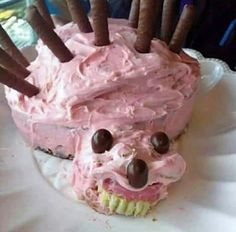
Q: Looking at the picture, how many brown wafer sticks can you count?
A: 11